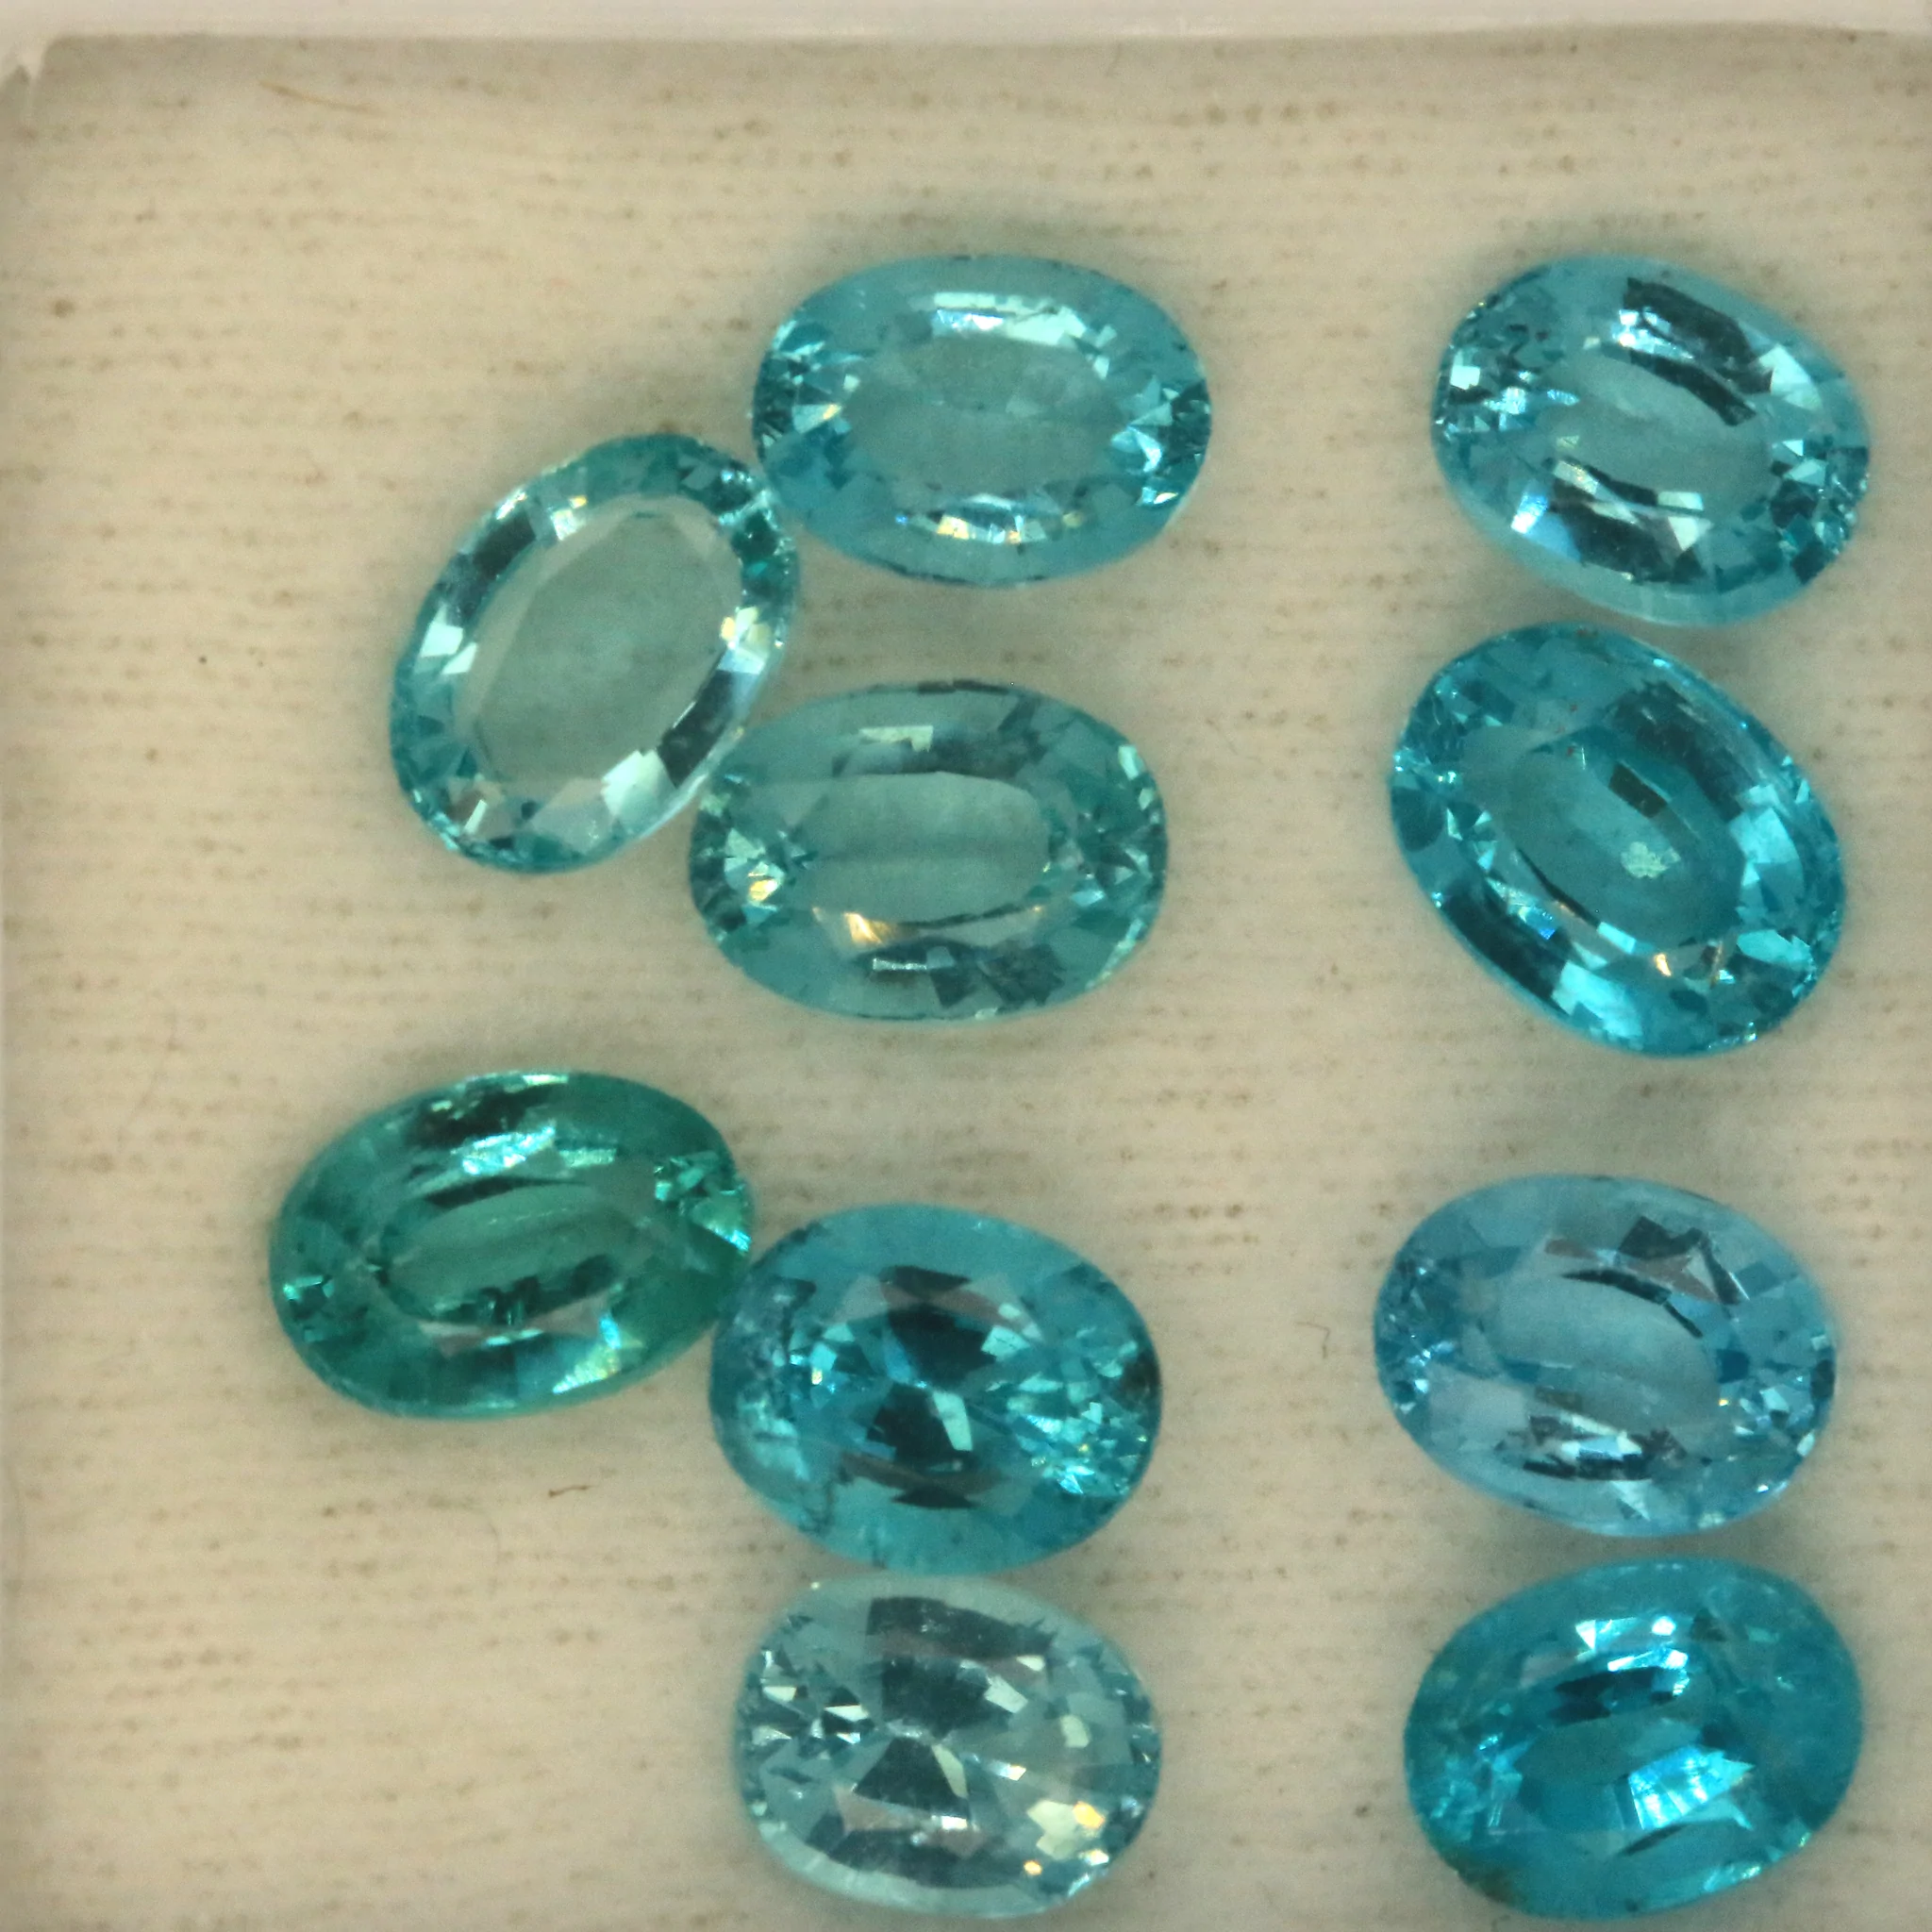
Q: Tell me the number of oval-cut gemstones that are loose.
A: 10